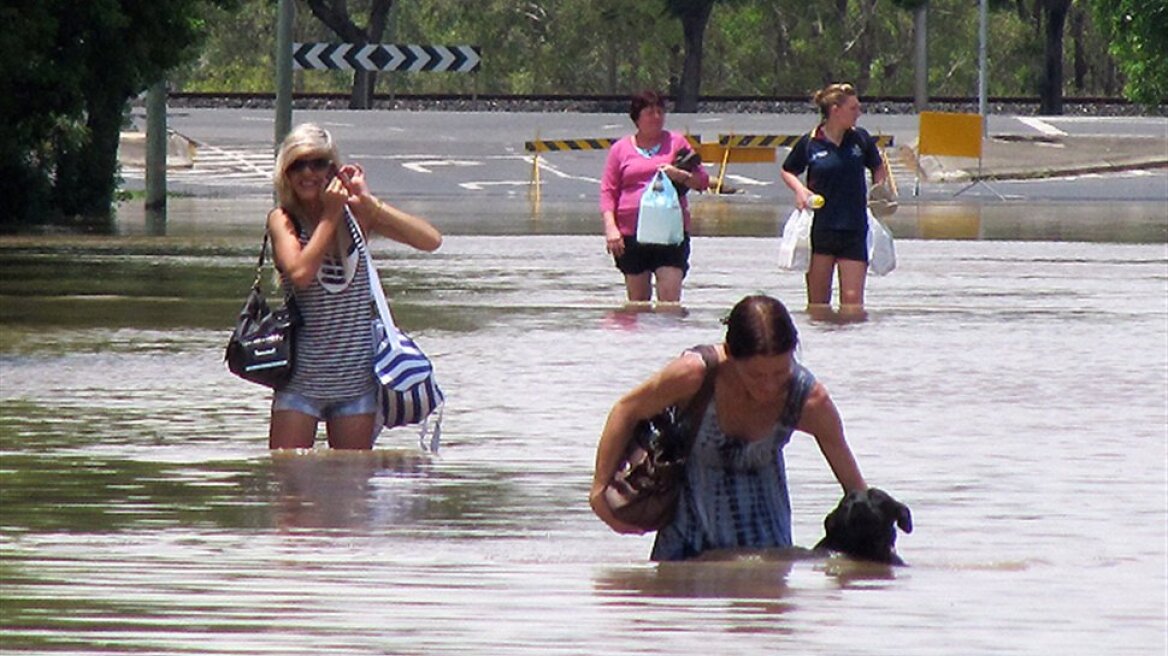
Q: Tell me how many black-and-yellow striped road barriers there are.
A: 2